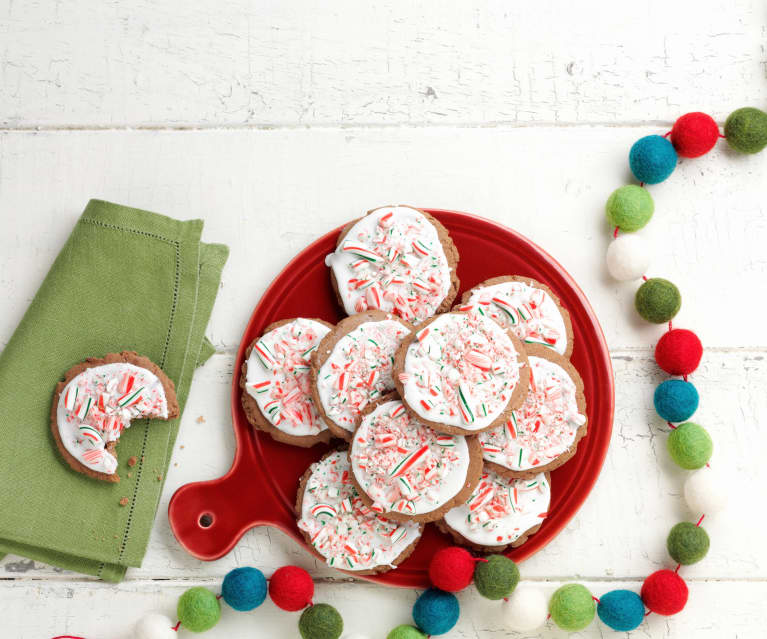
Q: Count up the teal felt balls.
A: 5